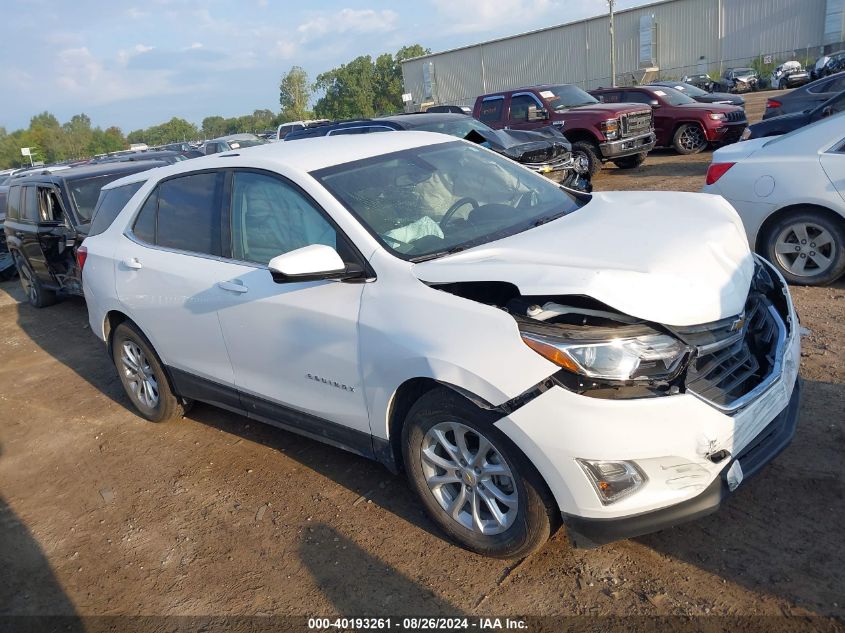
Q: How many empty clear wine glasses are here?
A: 0